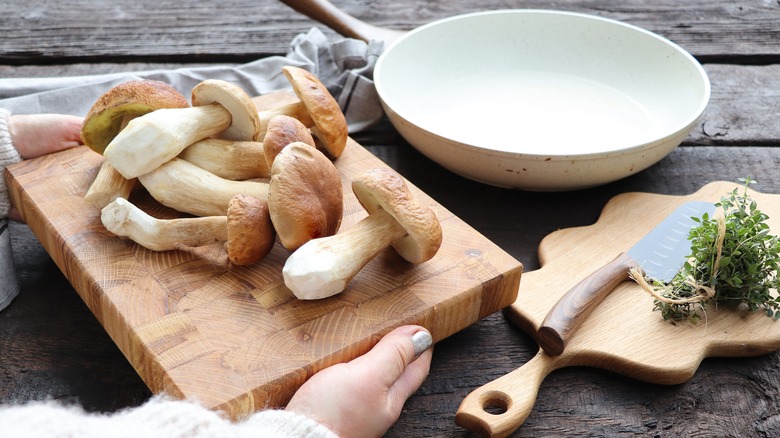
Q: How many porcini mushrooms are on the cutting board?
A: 7